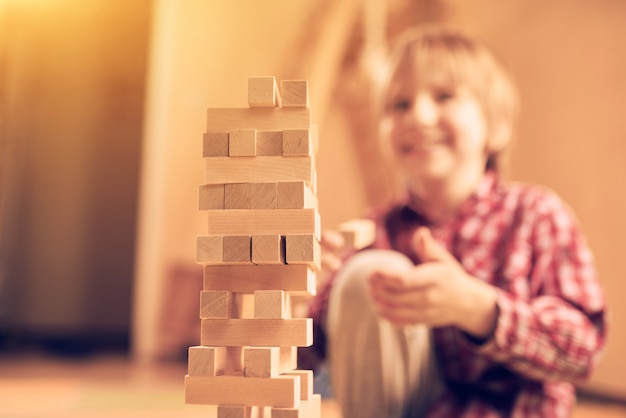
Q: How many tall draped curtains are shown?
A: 1